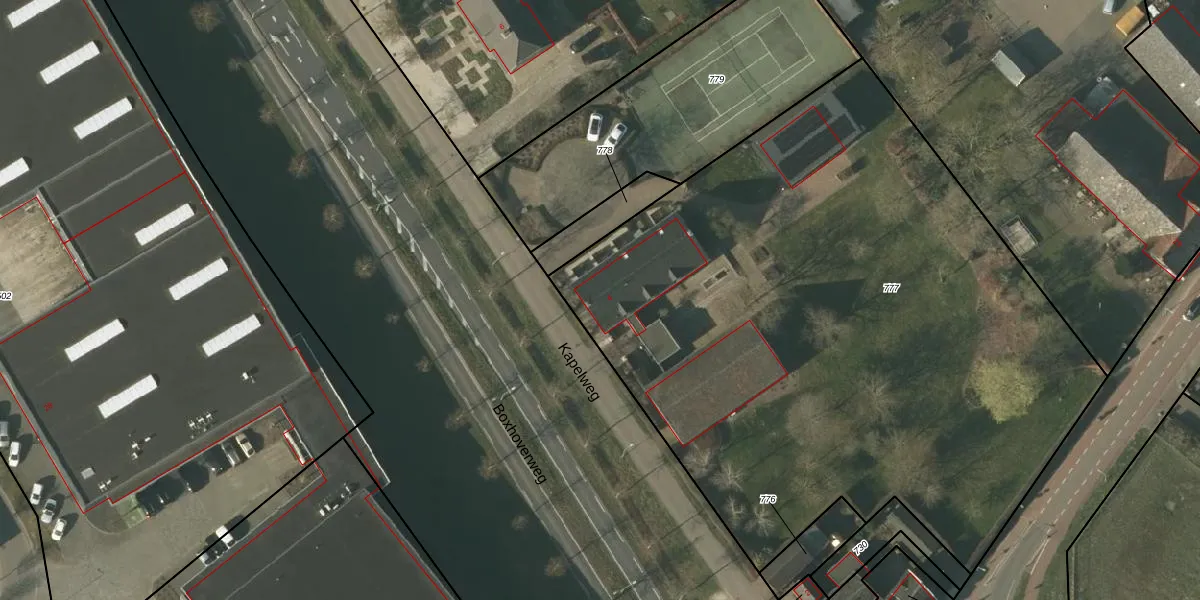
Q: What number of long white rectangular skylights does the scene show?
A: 9